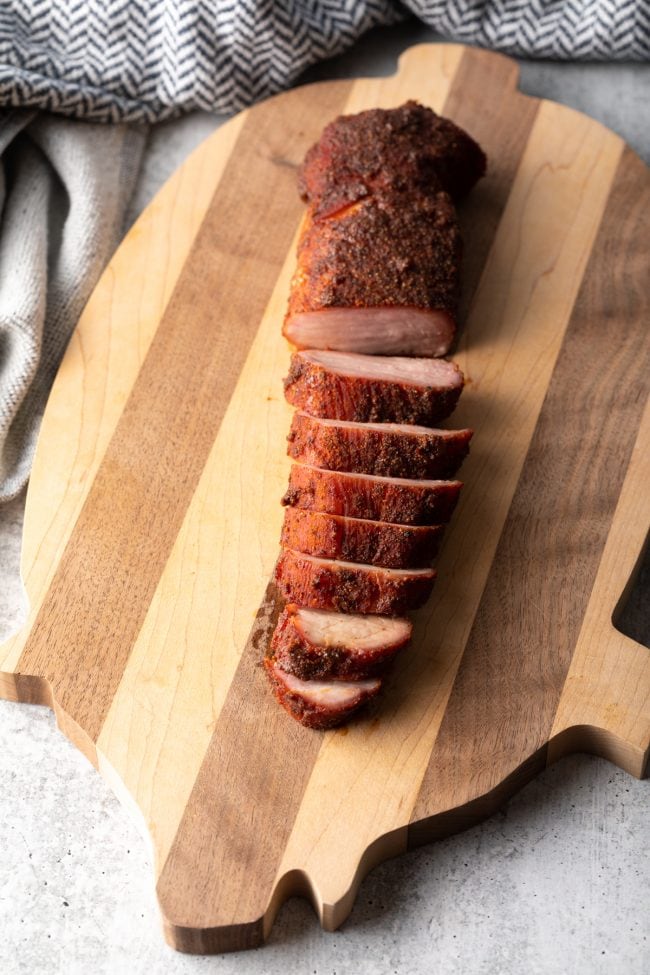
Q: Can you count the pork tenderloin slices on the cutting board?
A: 7